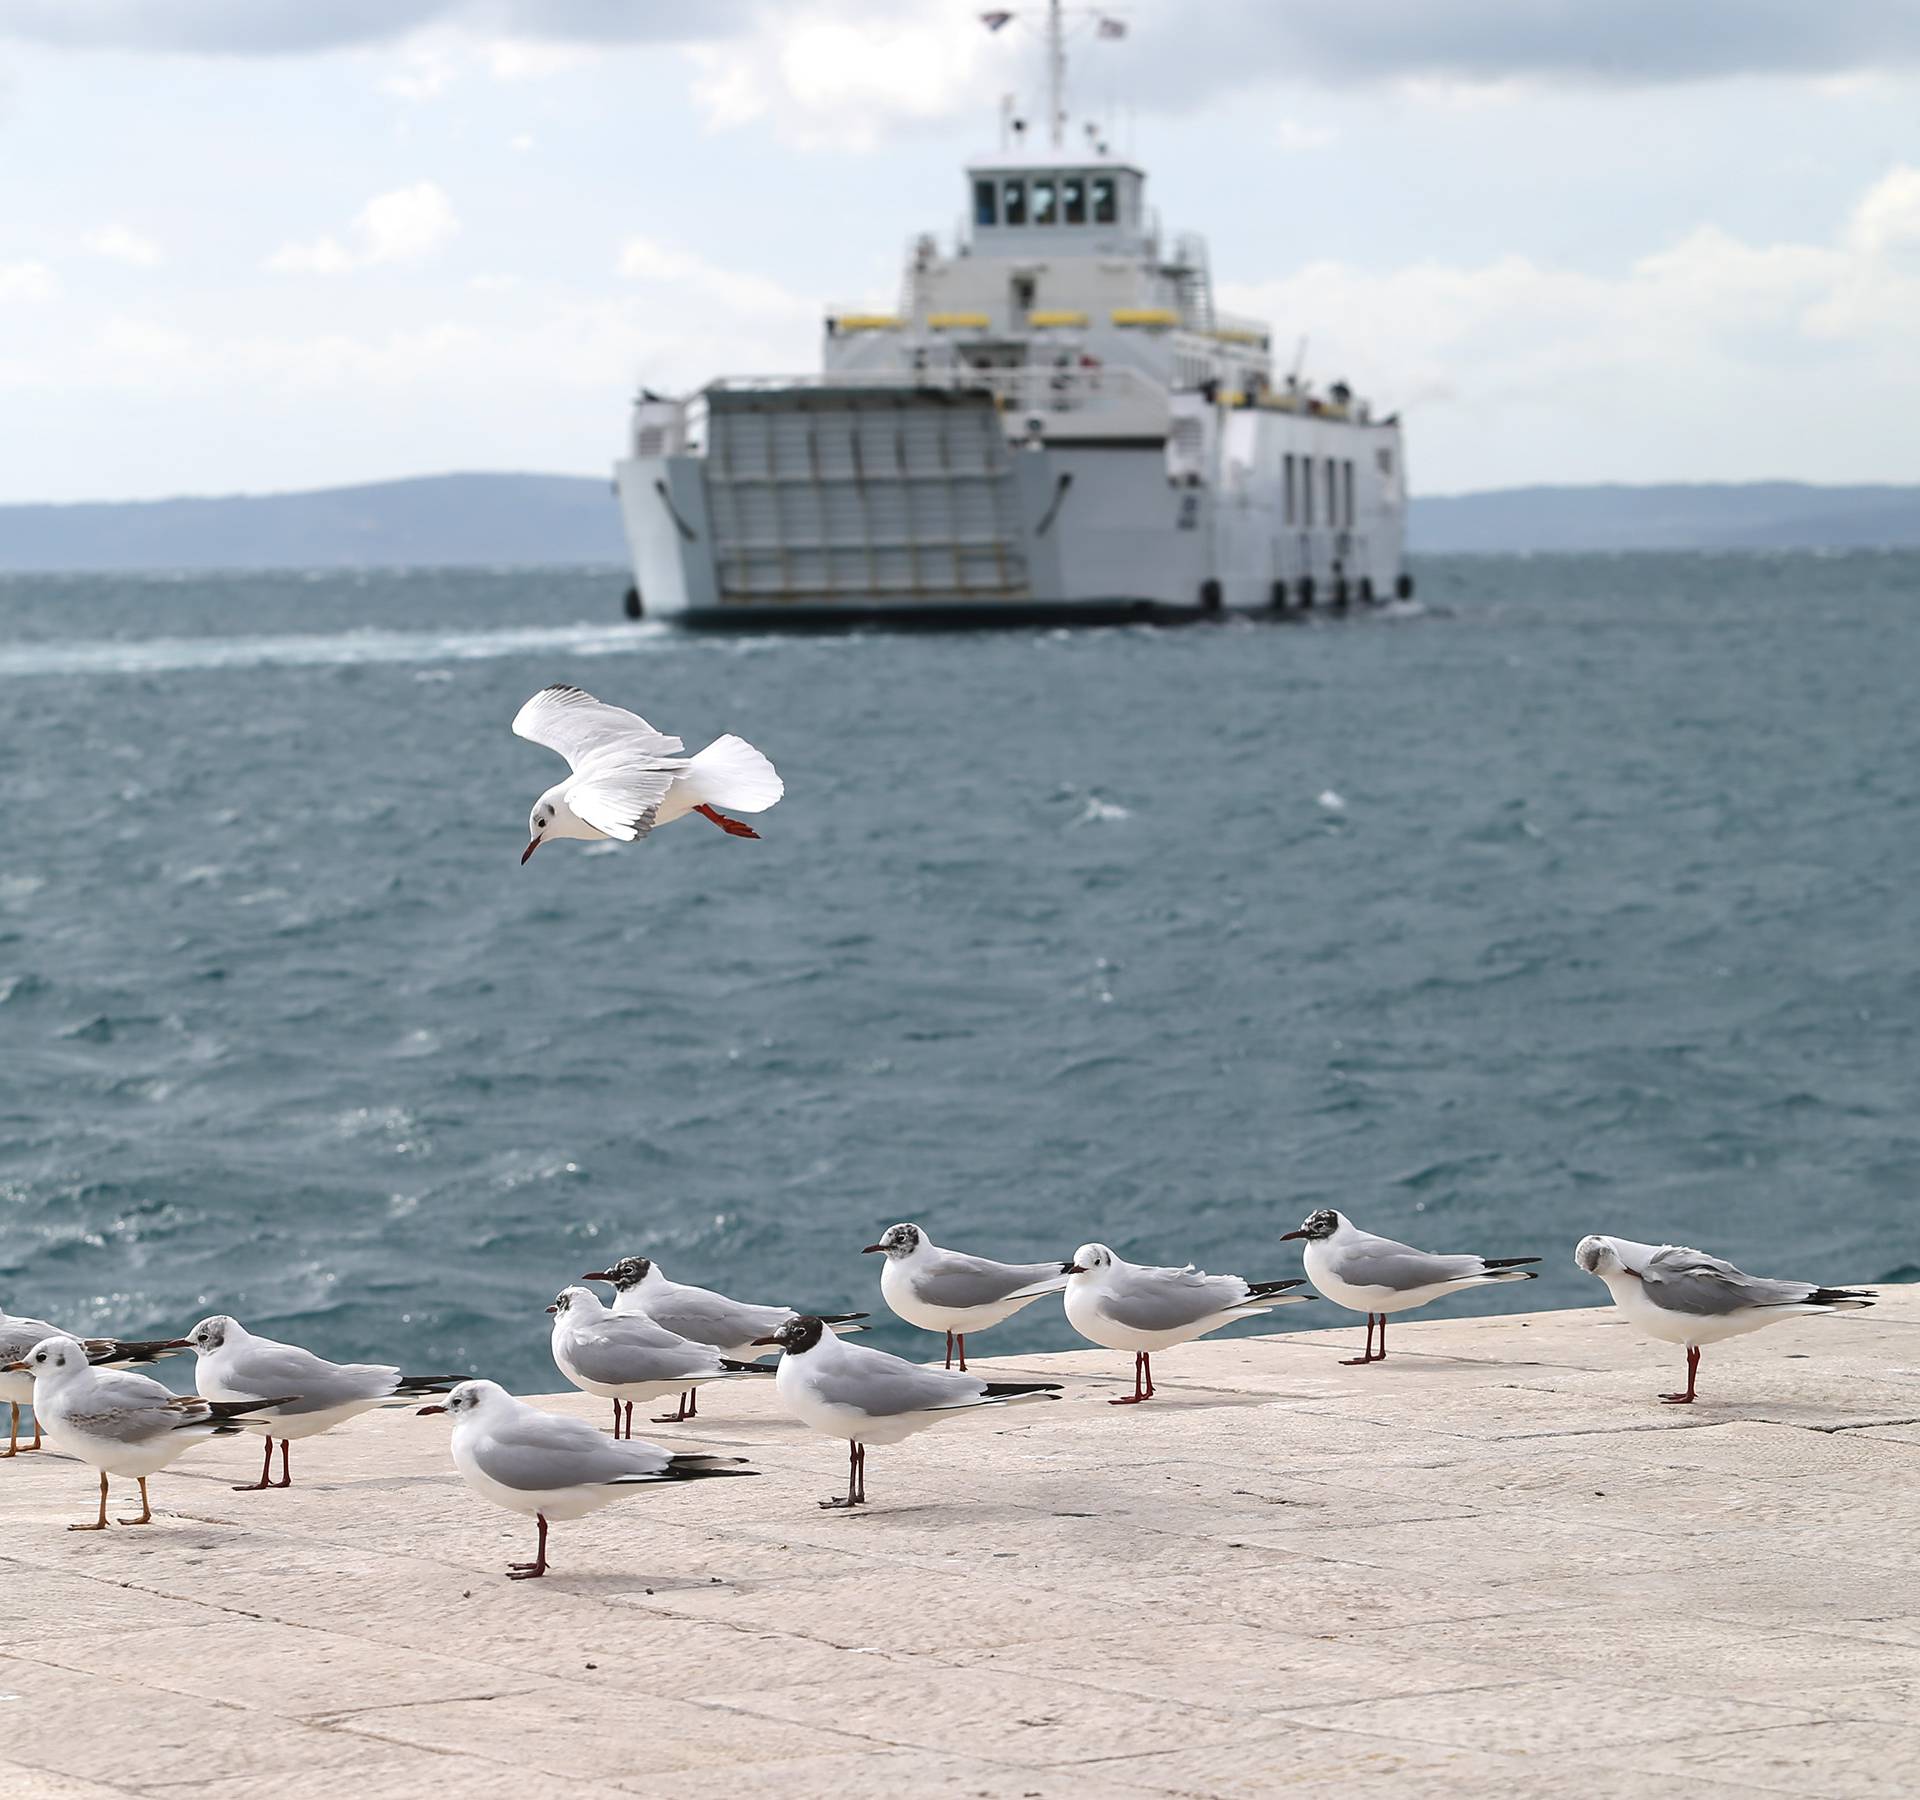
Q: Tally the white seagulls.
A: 12